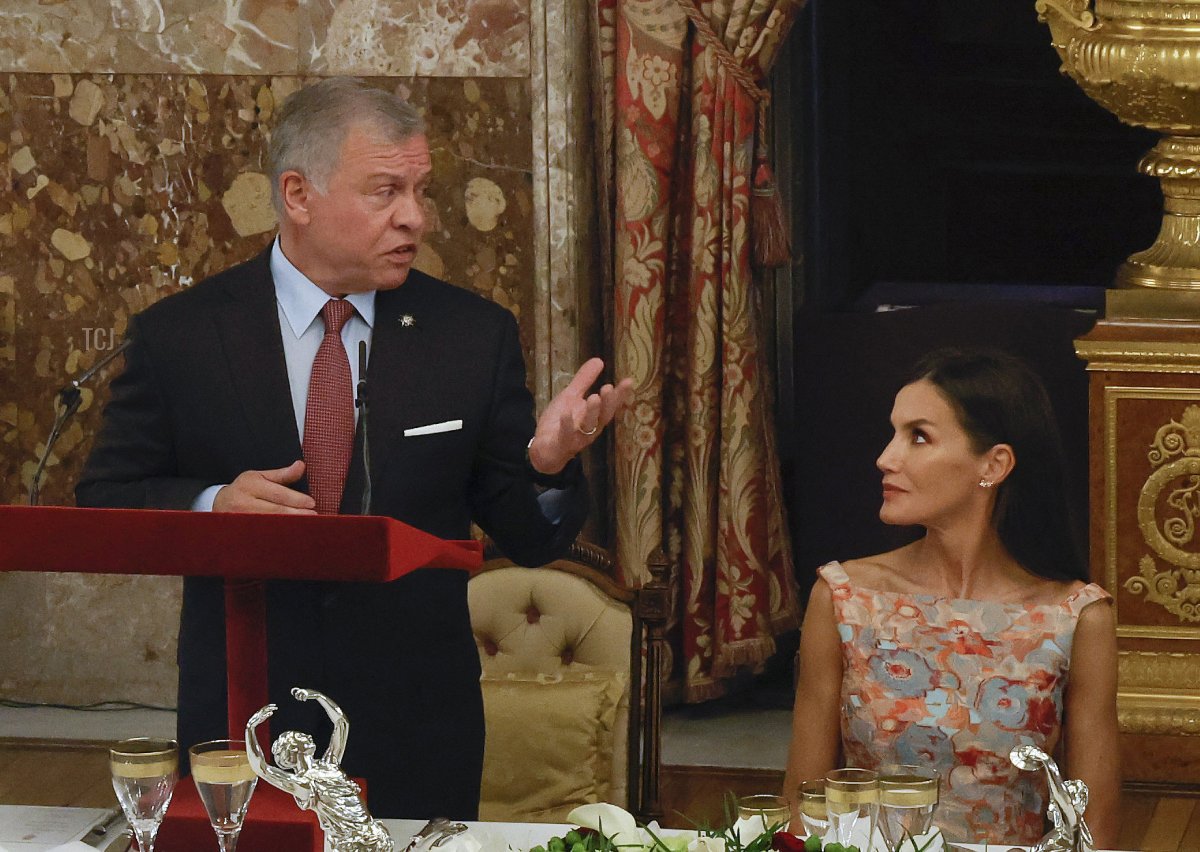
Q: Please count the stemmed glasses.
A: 6